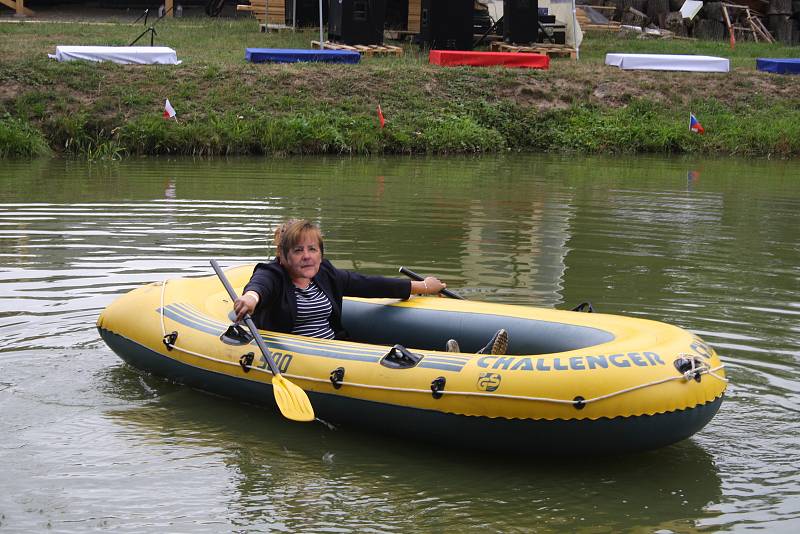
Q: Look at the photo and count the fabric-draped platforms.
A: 5